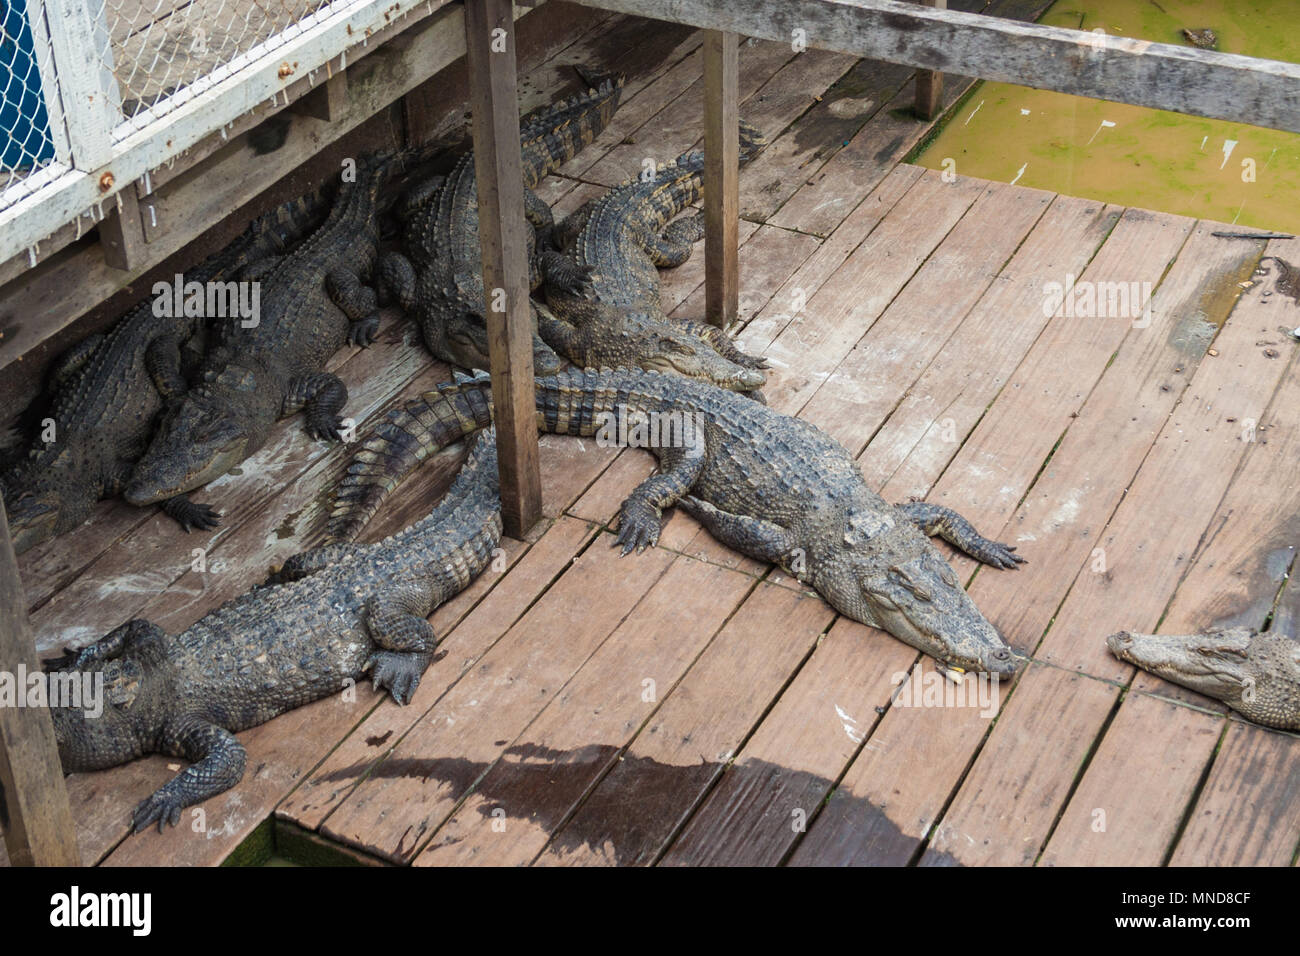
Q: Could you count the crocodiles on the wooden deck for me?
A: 7